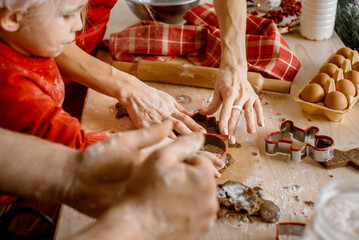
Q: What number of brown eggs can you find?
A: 9